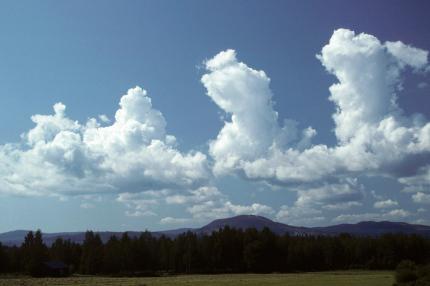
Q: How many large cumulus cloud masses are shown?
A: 3